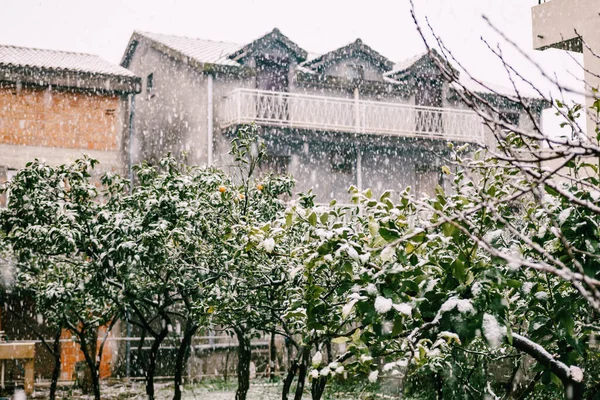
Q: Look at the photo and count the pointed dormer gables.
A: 3